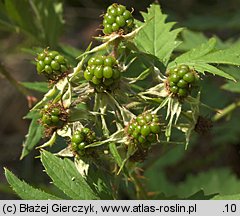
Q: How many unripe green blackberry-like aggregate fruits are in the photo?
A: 7